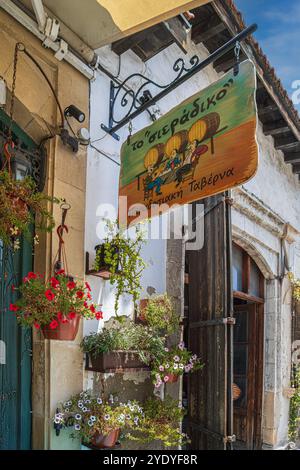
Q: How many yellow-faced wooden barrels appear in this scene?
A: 3